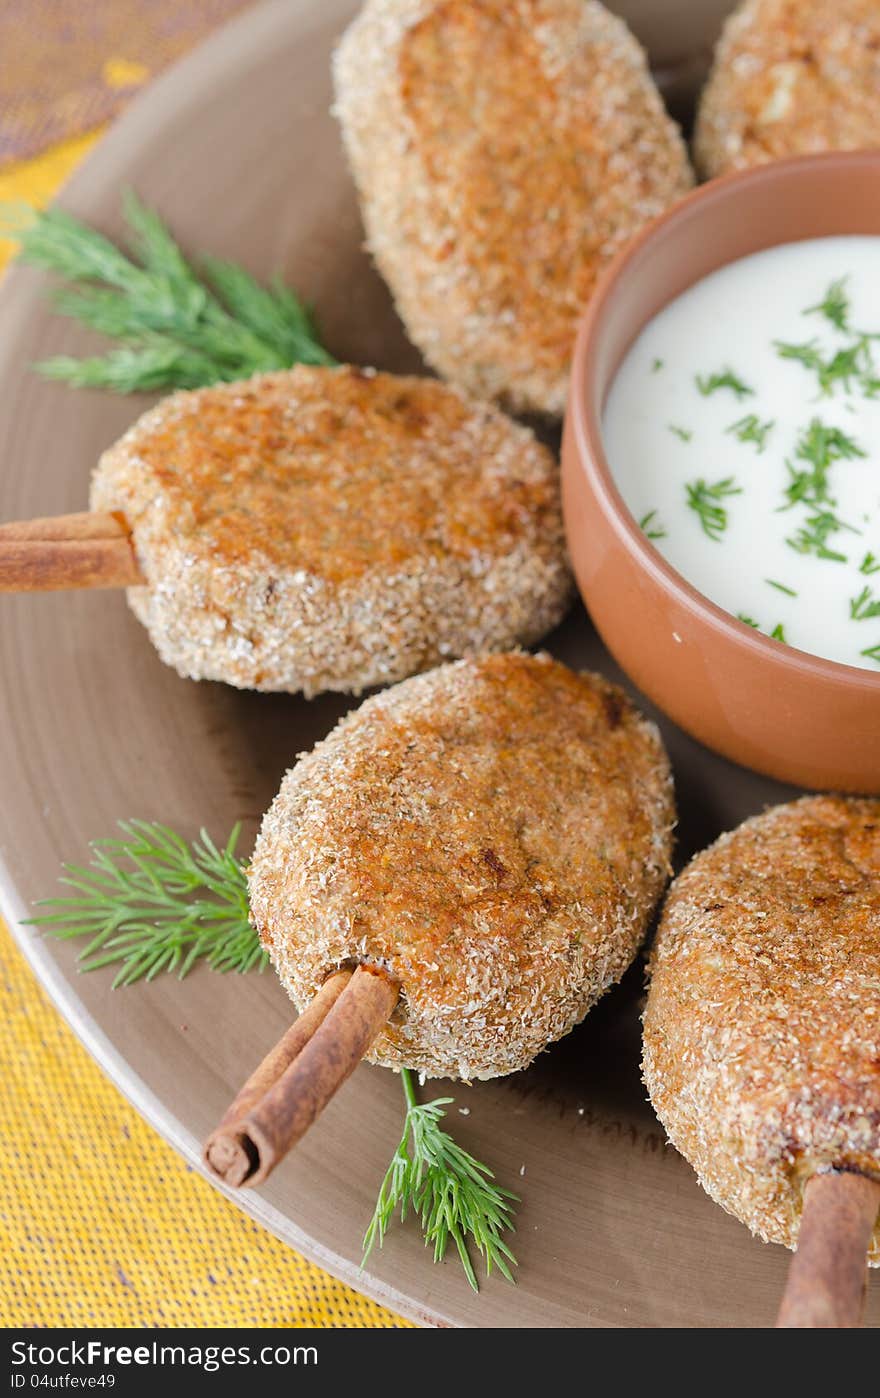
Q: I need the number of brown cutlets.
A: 5